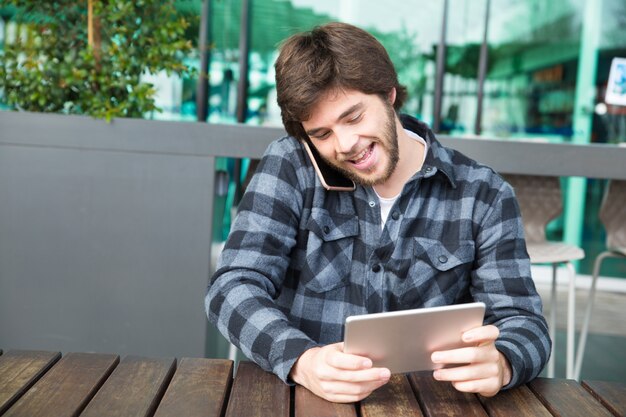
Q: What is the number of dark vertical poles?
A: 4